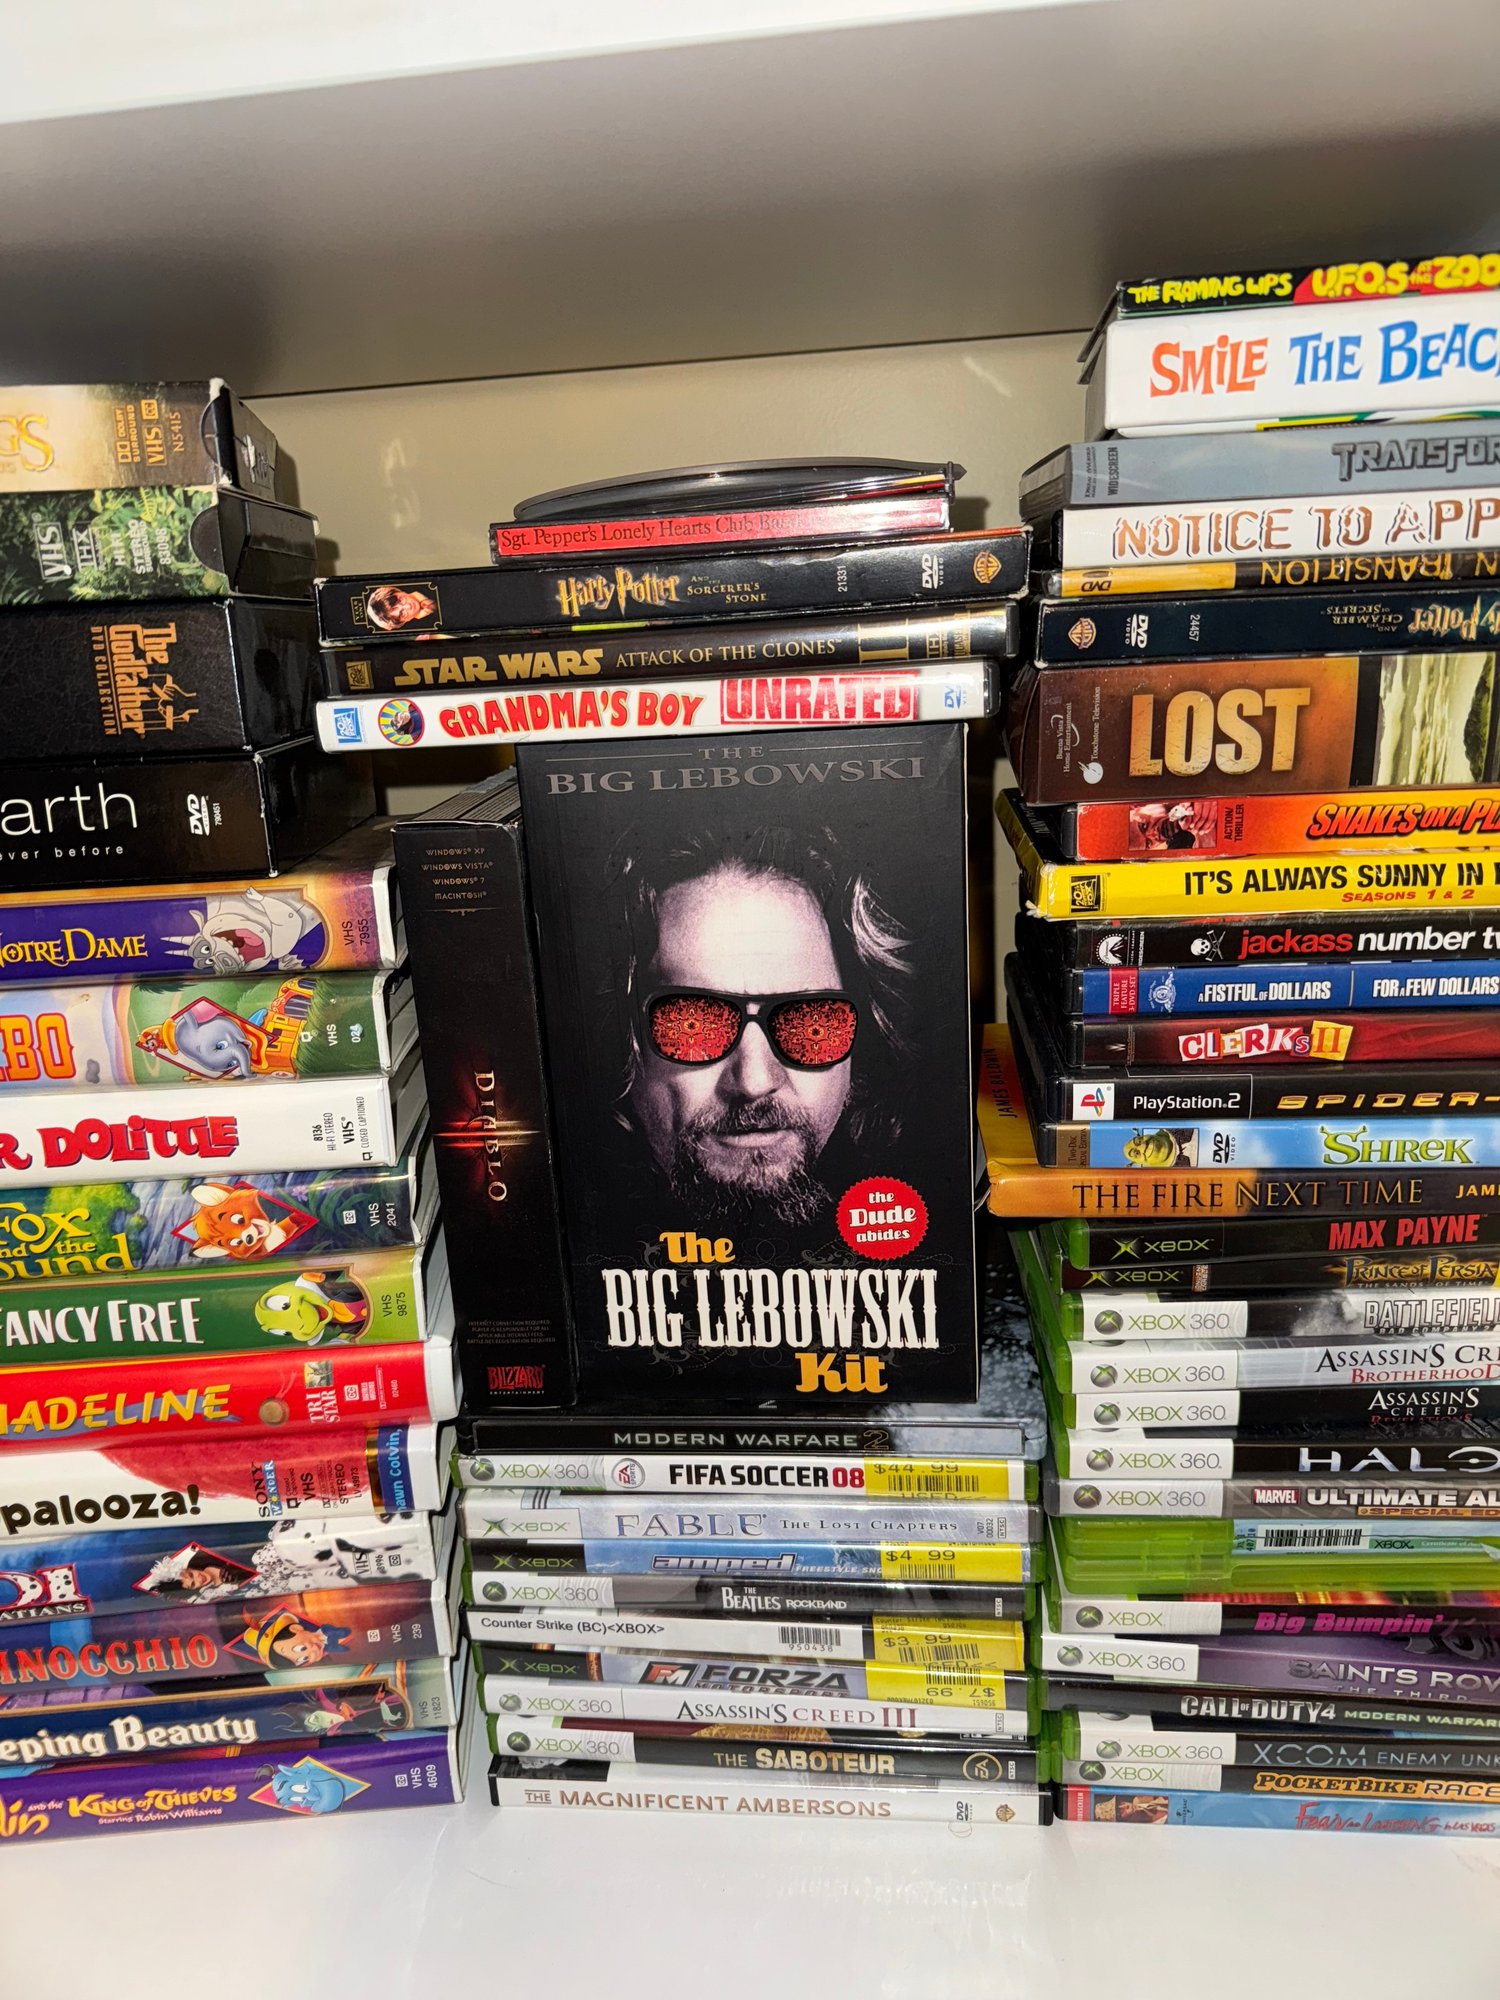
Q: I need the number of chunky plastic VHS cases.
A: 11